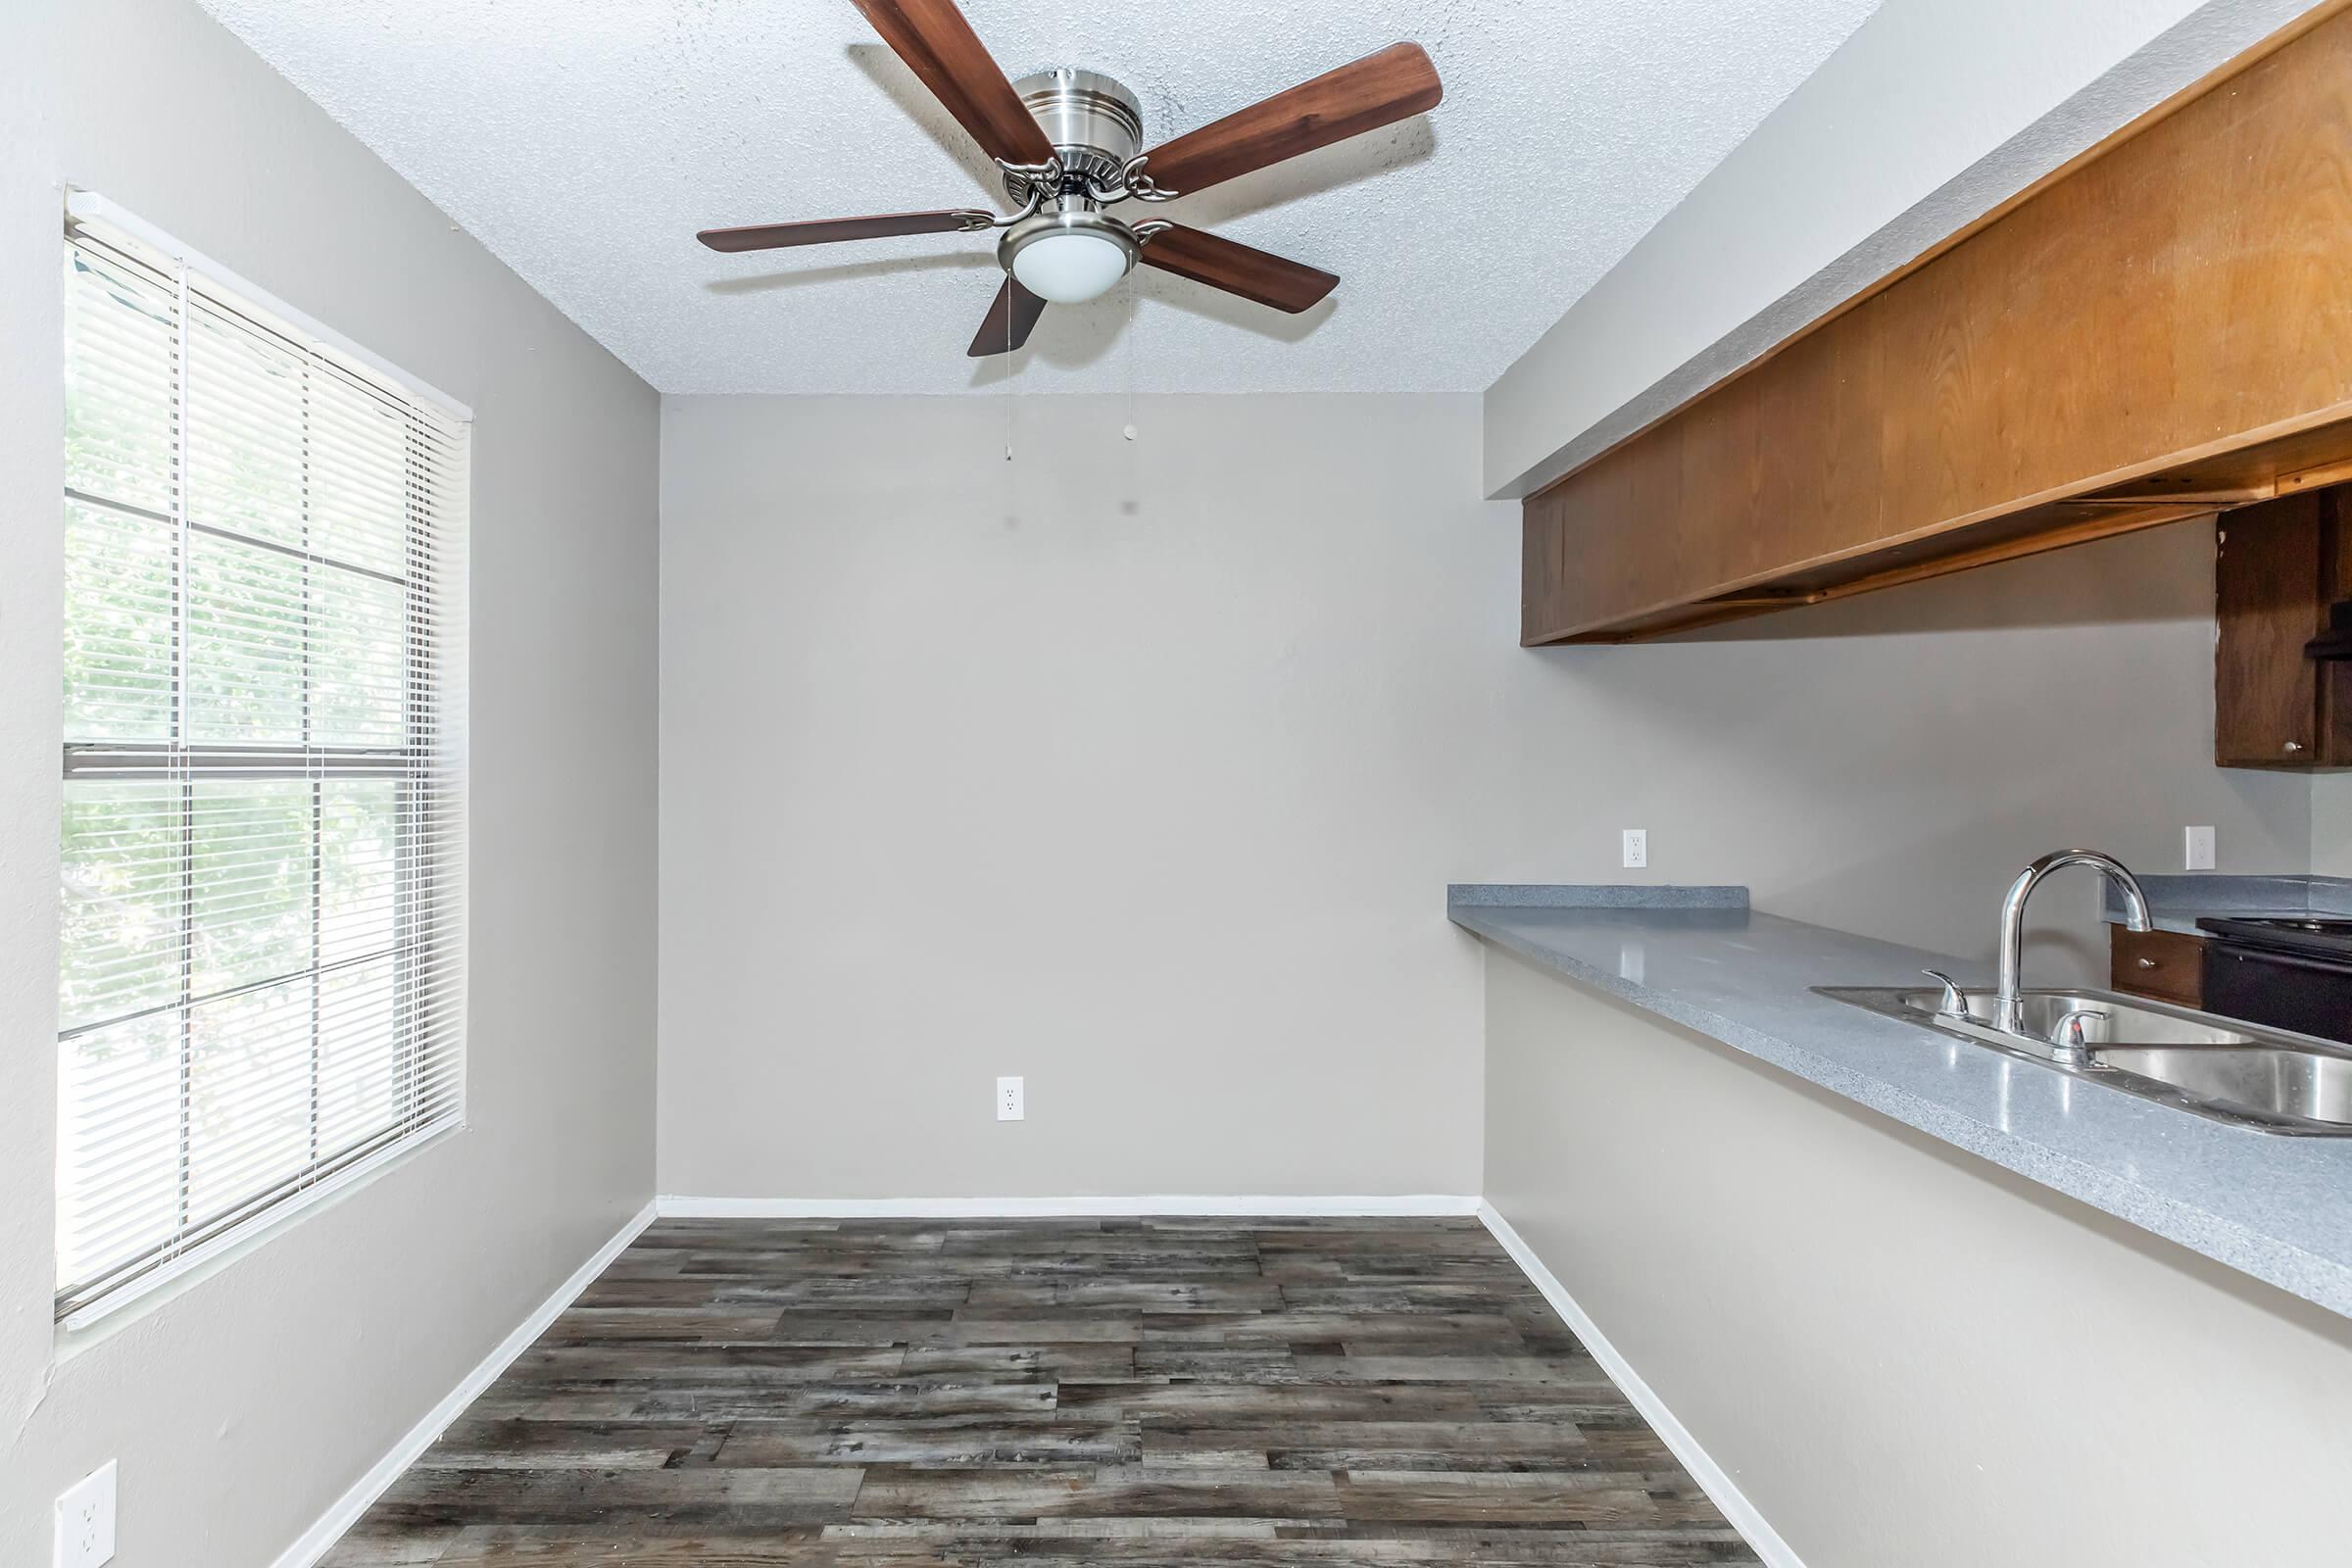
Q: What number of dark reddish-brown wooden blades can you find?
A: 5